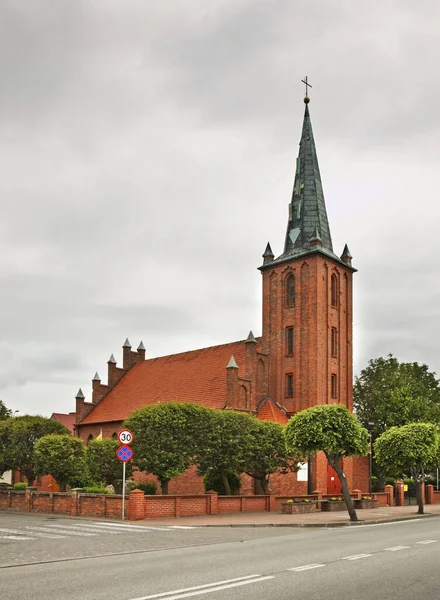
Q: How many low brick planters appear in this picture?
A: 3